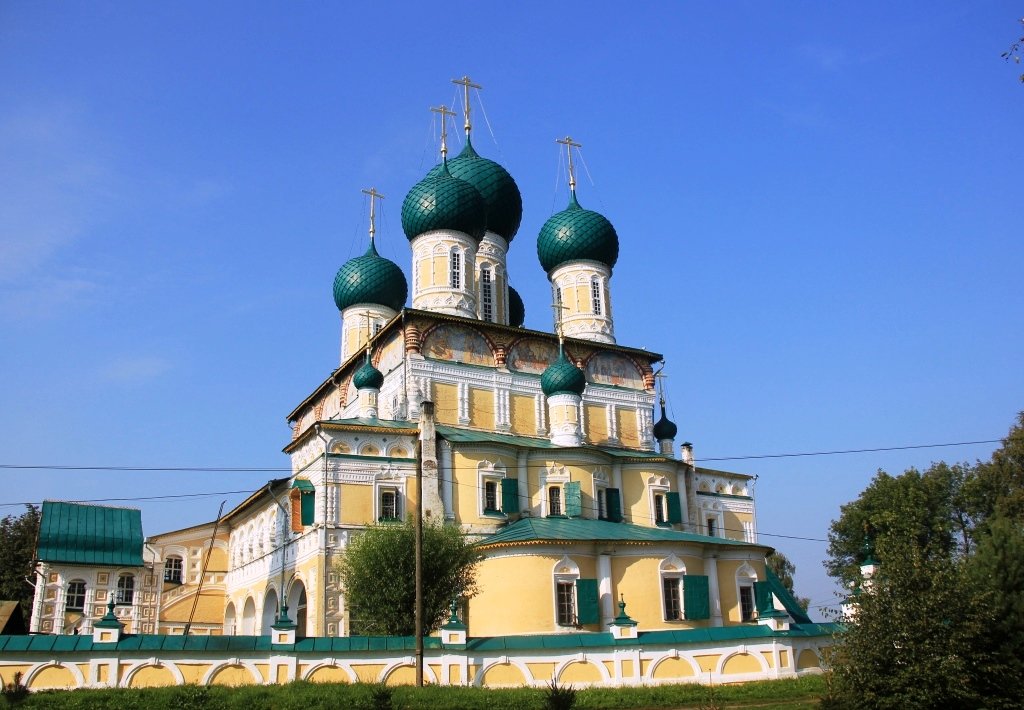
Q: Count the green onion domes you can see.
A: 8